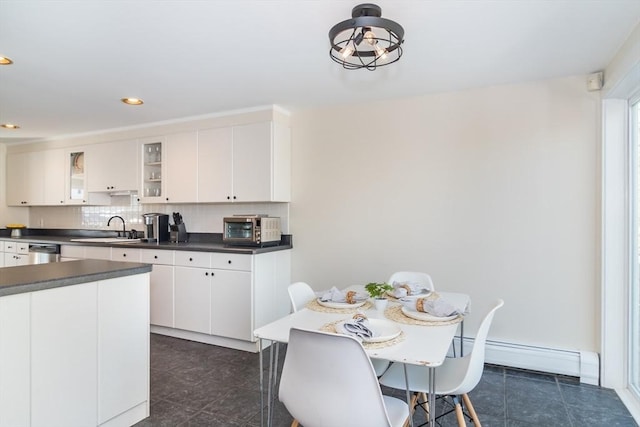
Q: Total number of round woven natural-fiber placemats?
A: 4